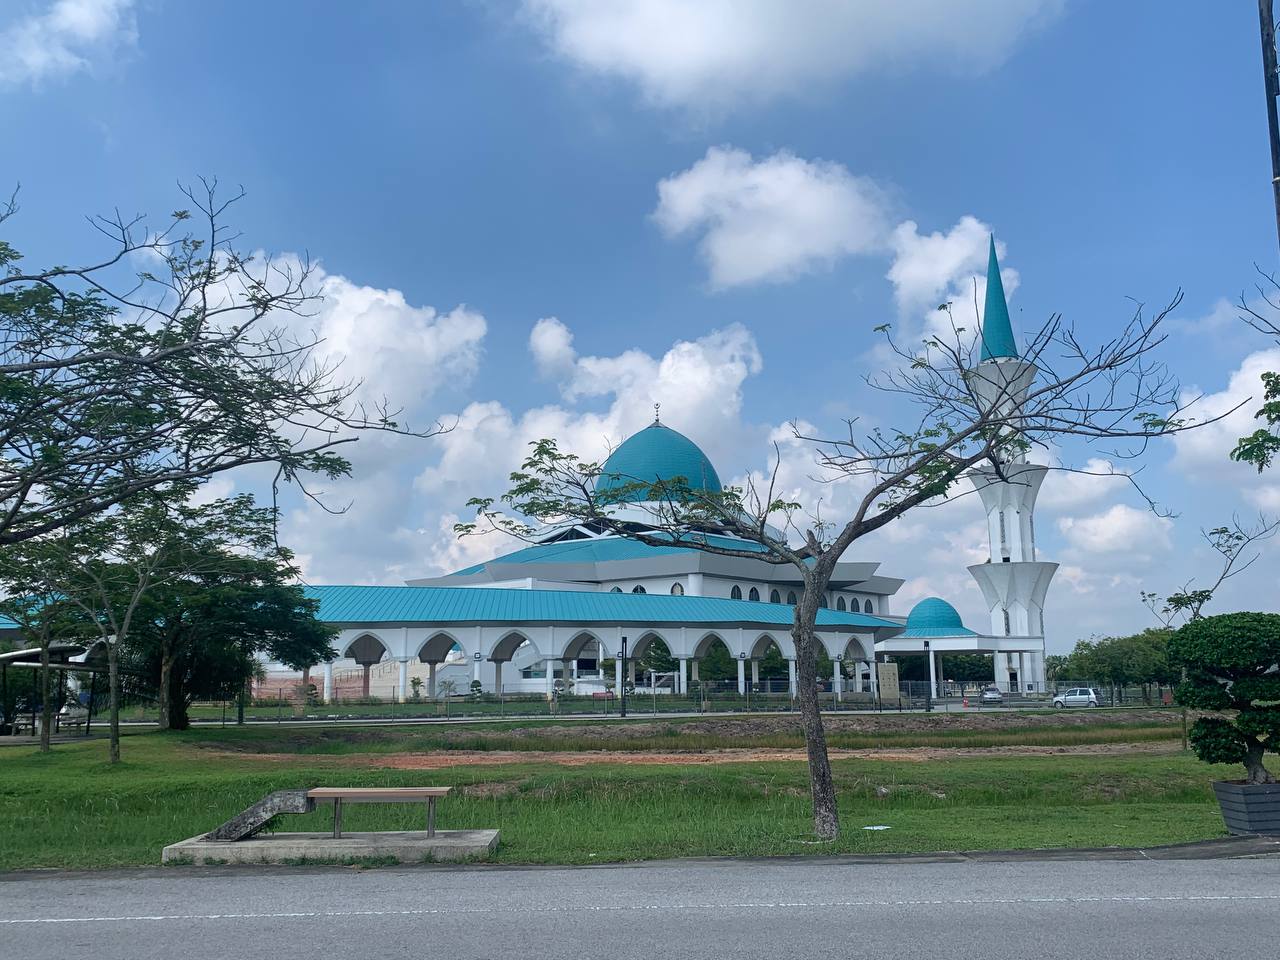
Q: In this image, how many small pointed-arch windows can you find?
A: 11